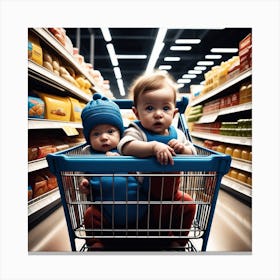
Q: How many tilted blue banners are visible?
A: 0